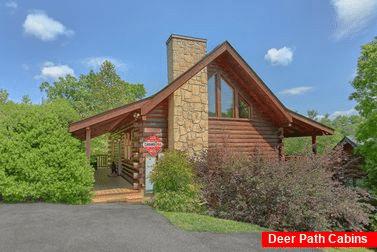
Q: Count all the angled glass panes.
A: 3